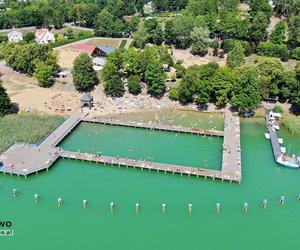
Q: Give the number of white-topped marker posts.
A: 13